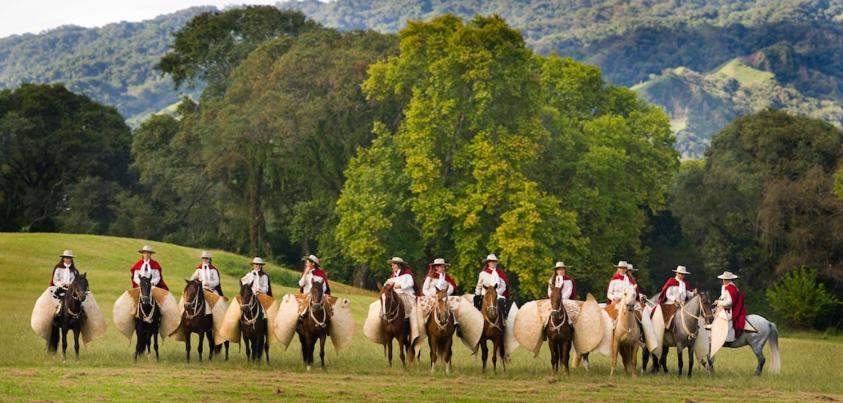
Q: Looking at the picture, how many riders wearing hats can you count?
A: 13